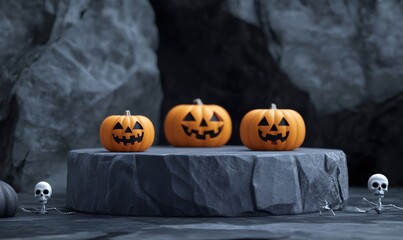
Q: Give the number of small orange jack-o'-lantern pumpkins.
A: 3